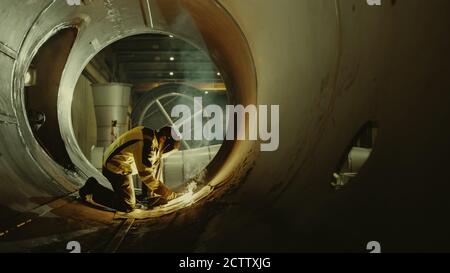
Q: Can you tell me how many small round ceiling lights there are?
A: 5